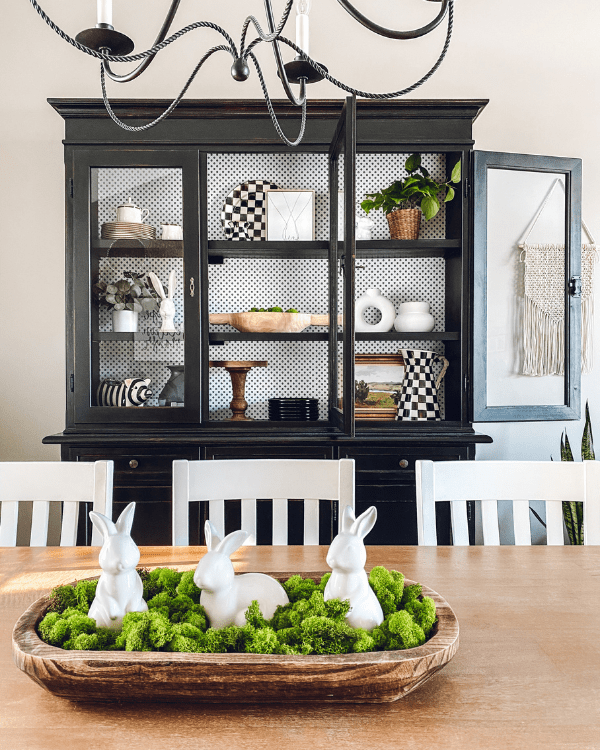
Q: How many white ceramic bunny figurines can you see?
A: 4